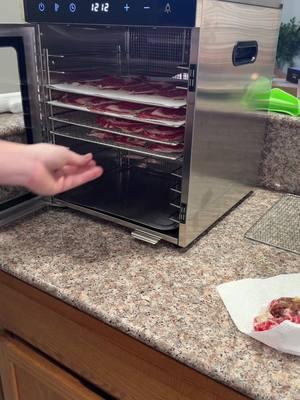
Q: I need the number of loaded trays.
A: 4